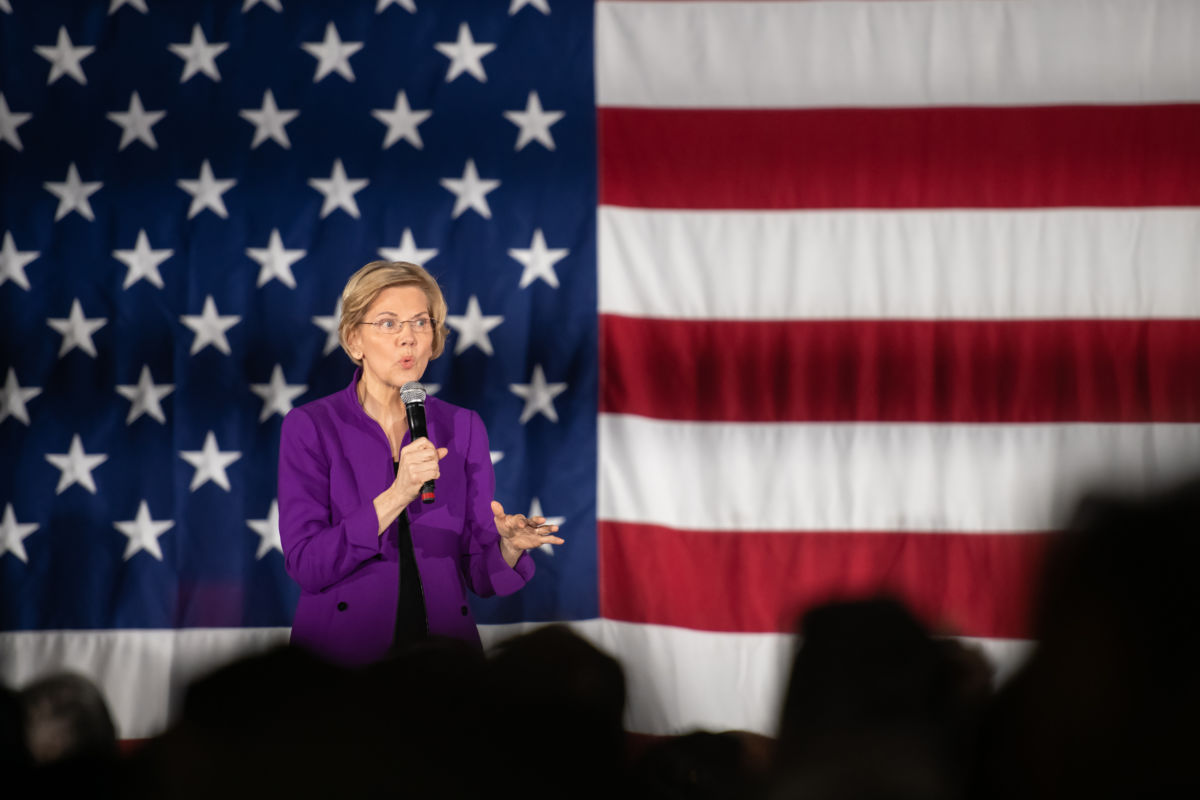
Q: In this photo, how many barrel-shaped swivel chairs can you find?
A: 0